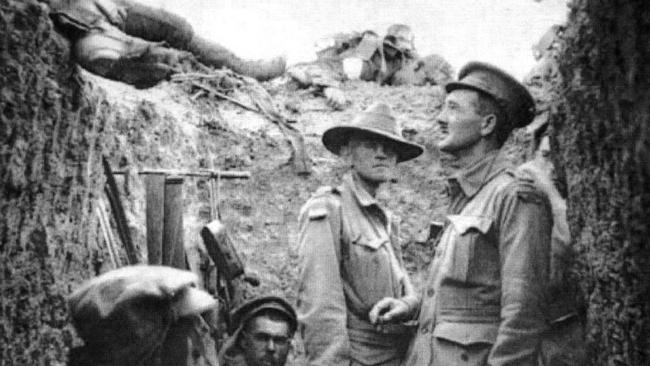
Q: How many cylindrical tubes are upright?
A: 2